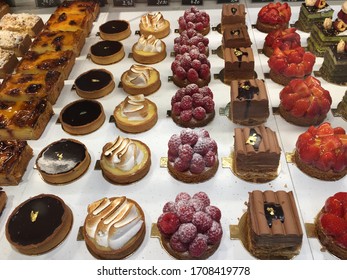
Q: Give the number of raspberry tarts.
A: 6